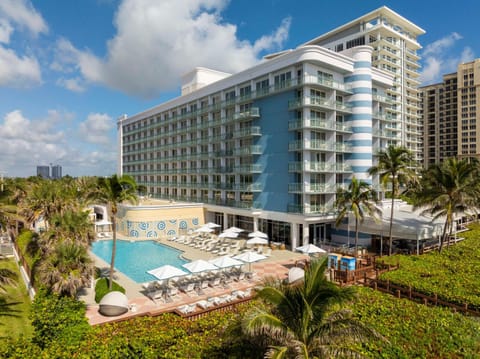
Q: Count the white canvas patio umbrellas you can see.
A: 11